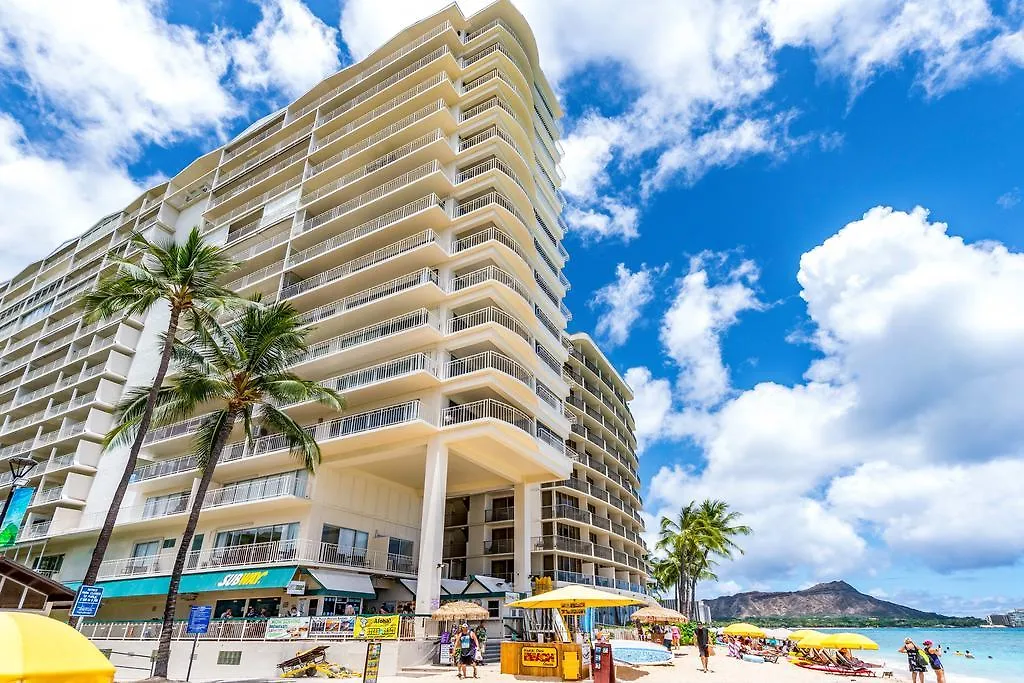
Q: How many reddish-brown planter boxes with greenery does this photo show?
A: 0